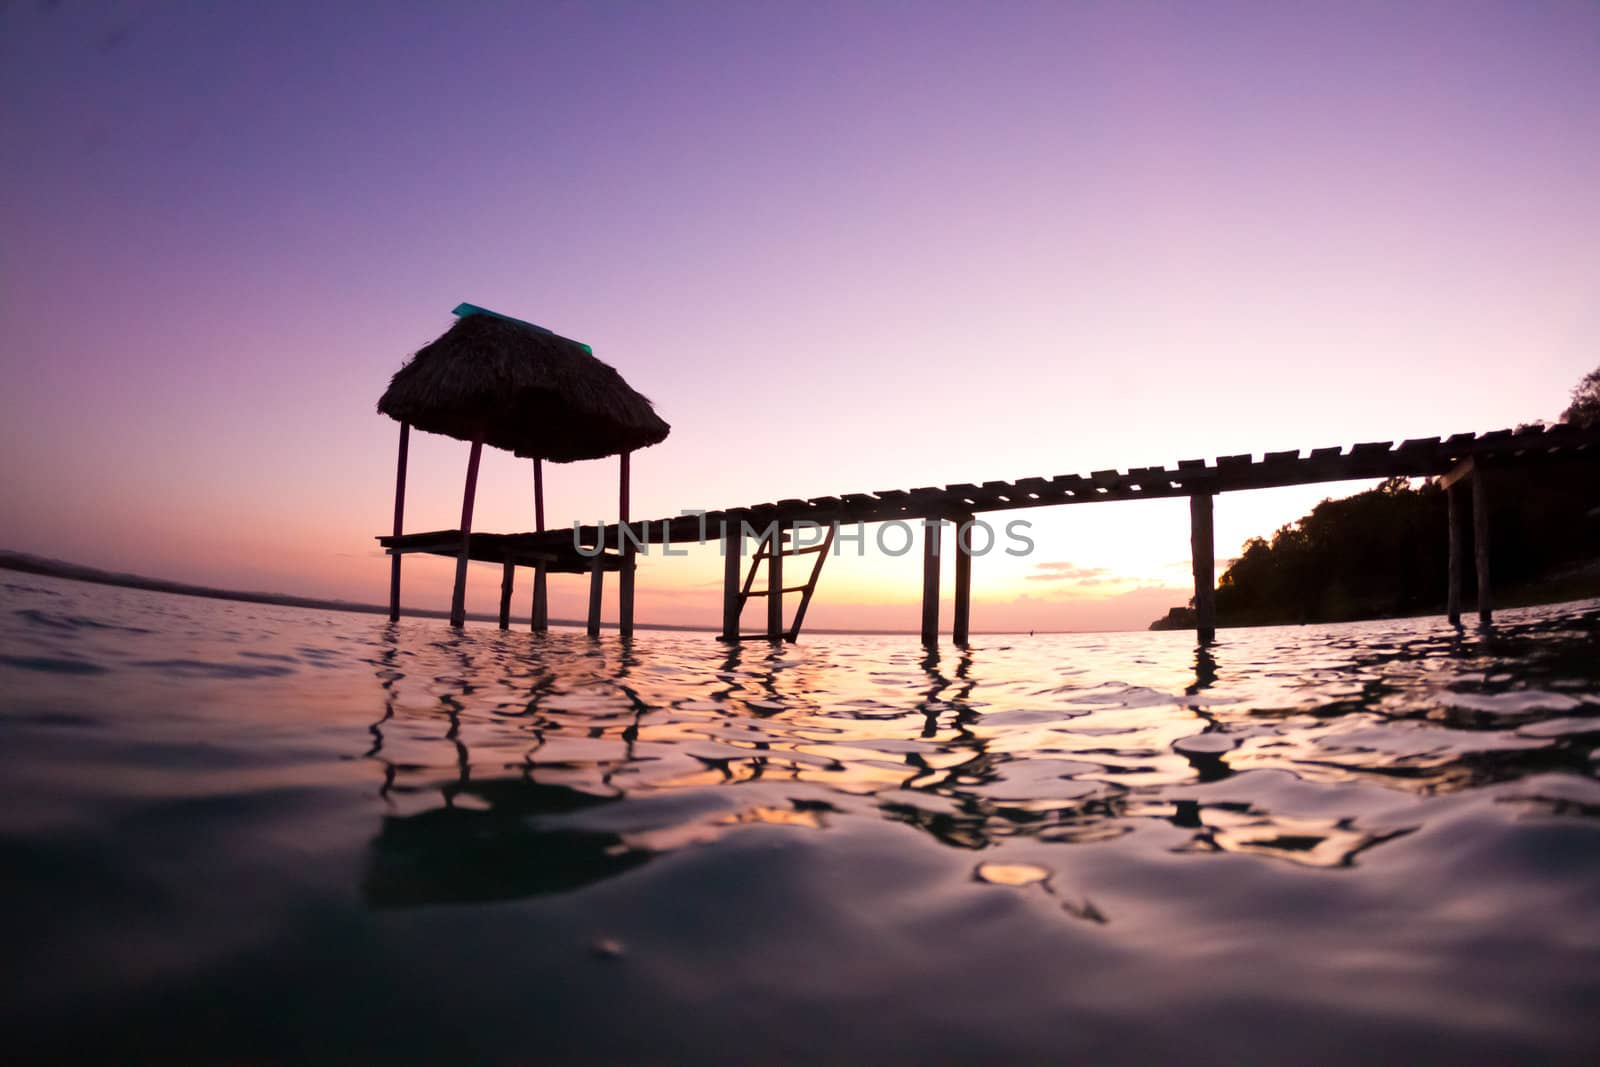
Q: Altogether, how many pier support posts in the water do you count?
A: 13